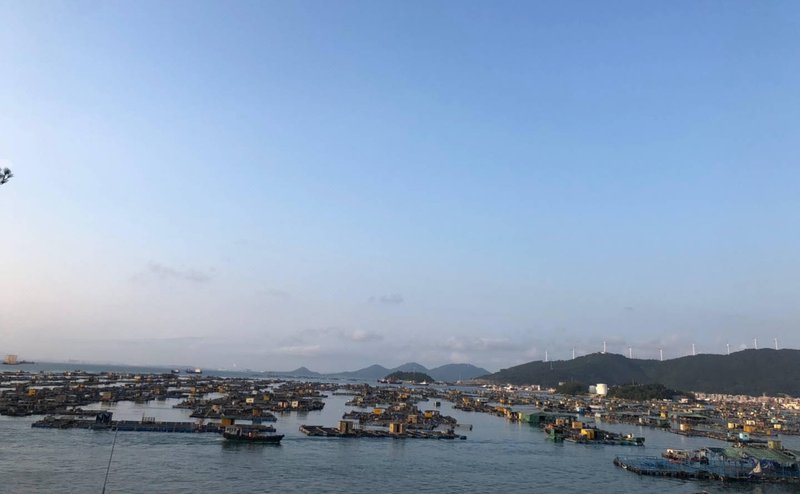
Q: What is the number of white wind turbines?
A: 9